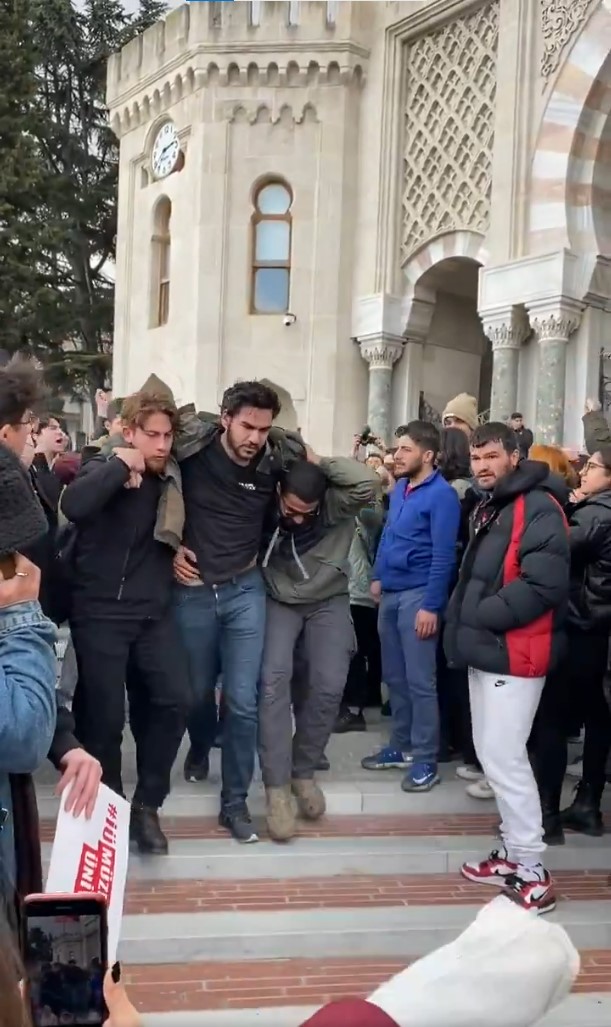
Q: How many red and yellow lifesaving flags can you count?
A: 0